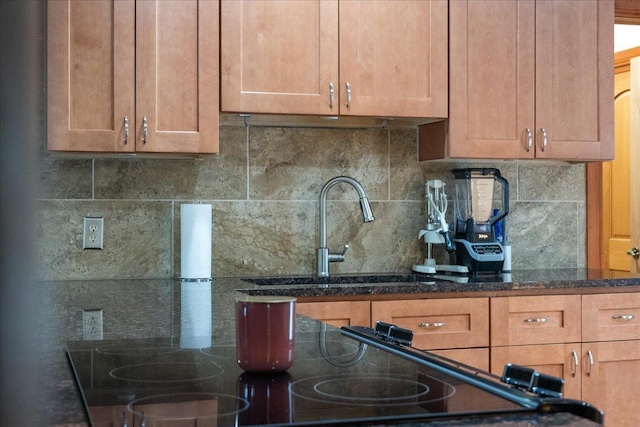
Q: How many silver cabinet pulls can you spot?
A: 11